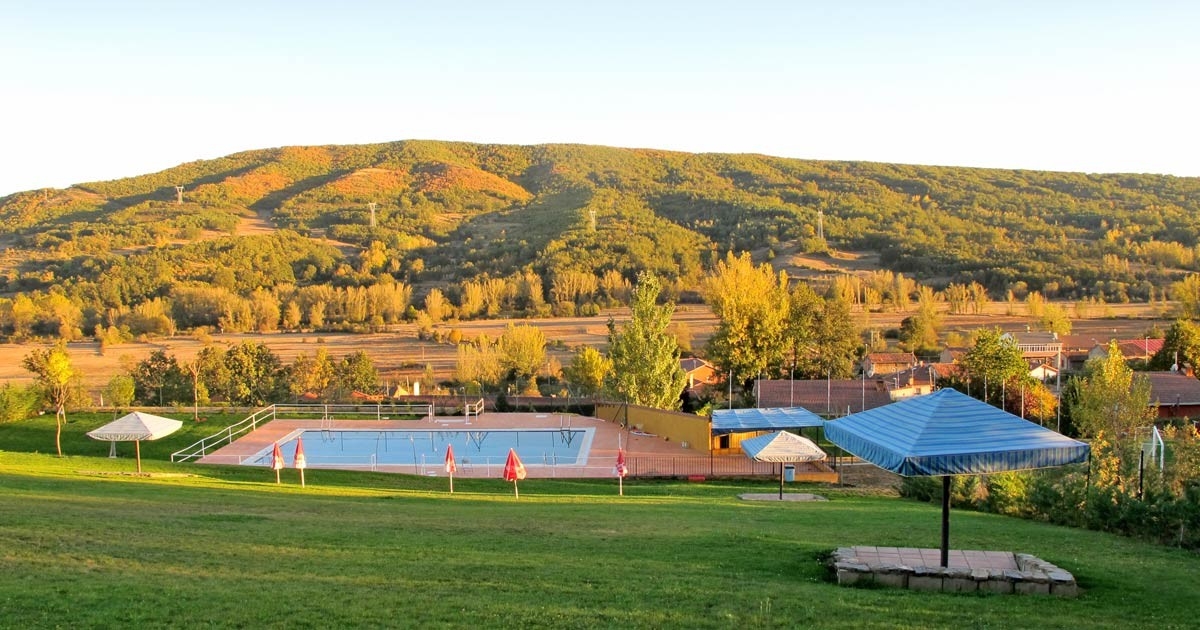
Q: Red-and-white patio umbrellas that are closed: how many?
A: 5